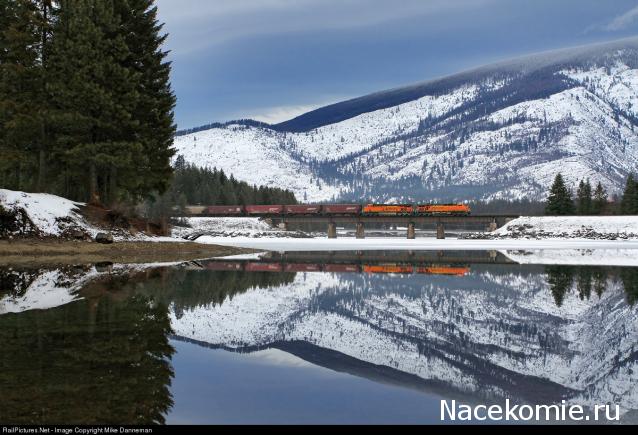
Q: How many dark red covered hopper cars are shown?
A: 4